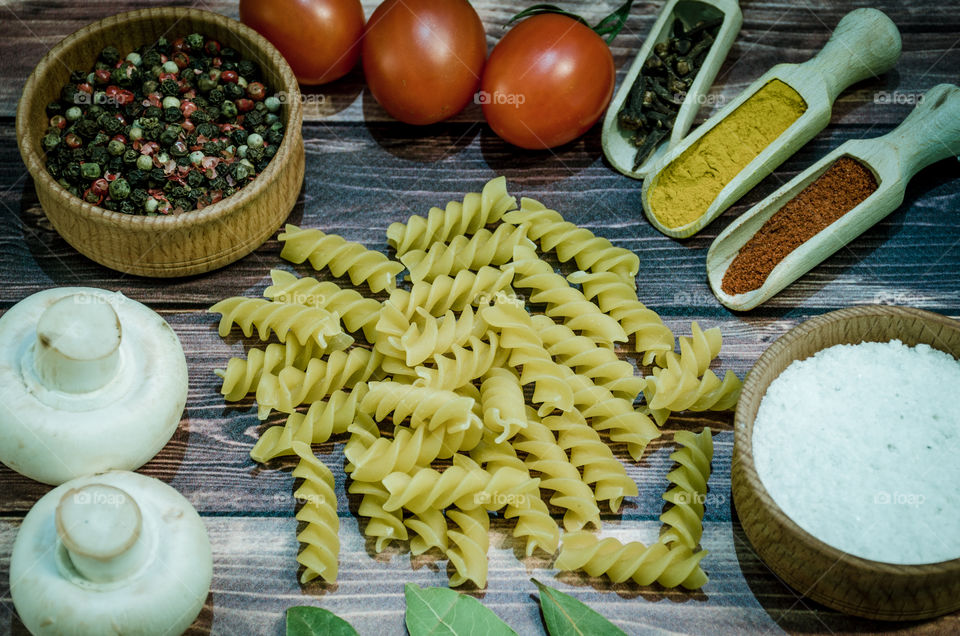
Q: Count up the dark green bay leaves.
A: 3